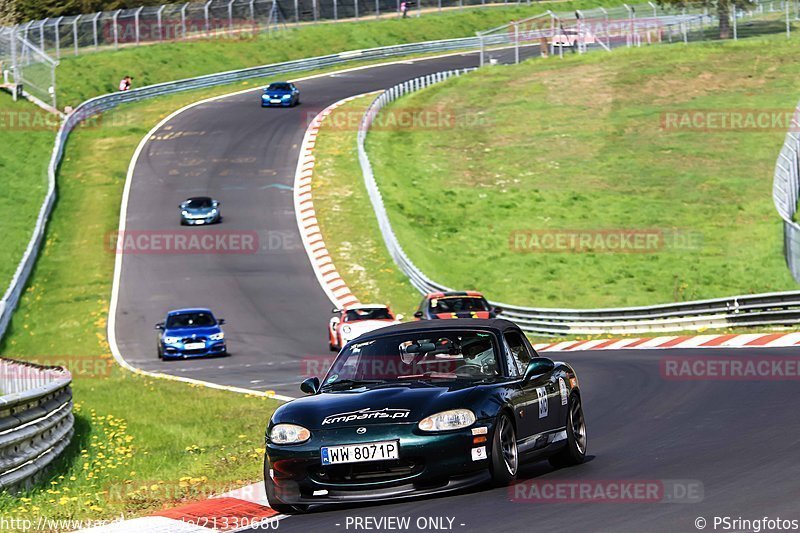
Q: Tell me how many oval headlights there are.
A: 2